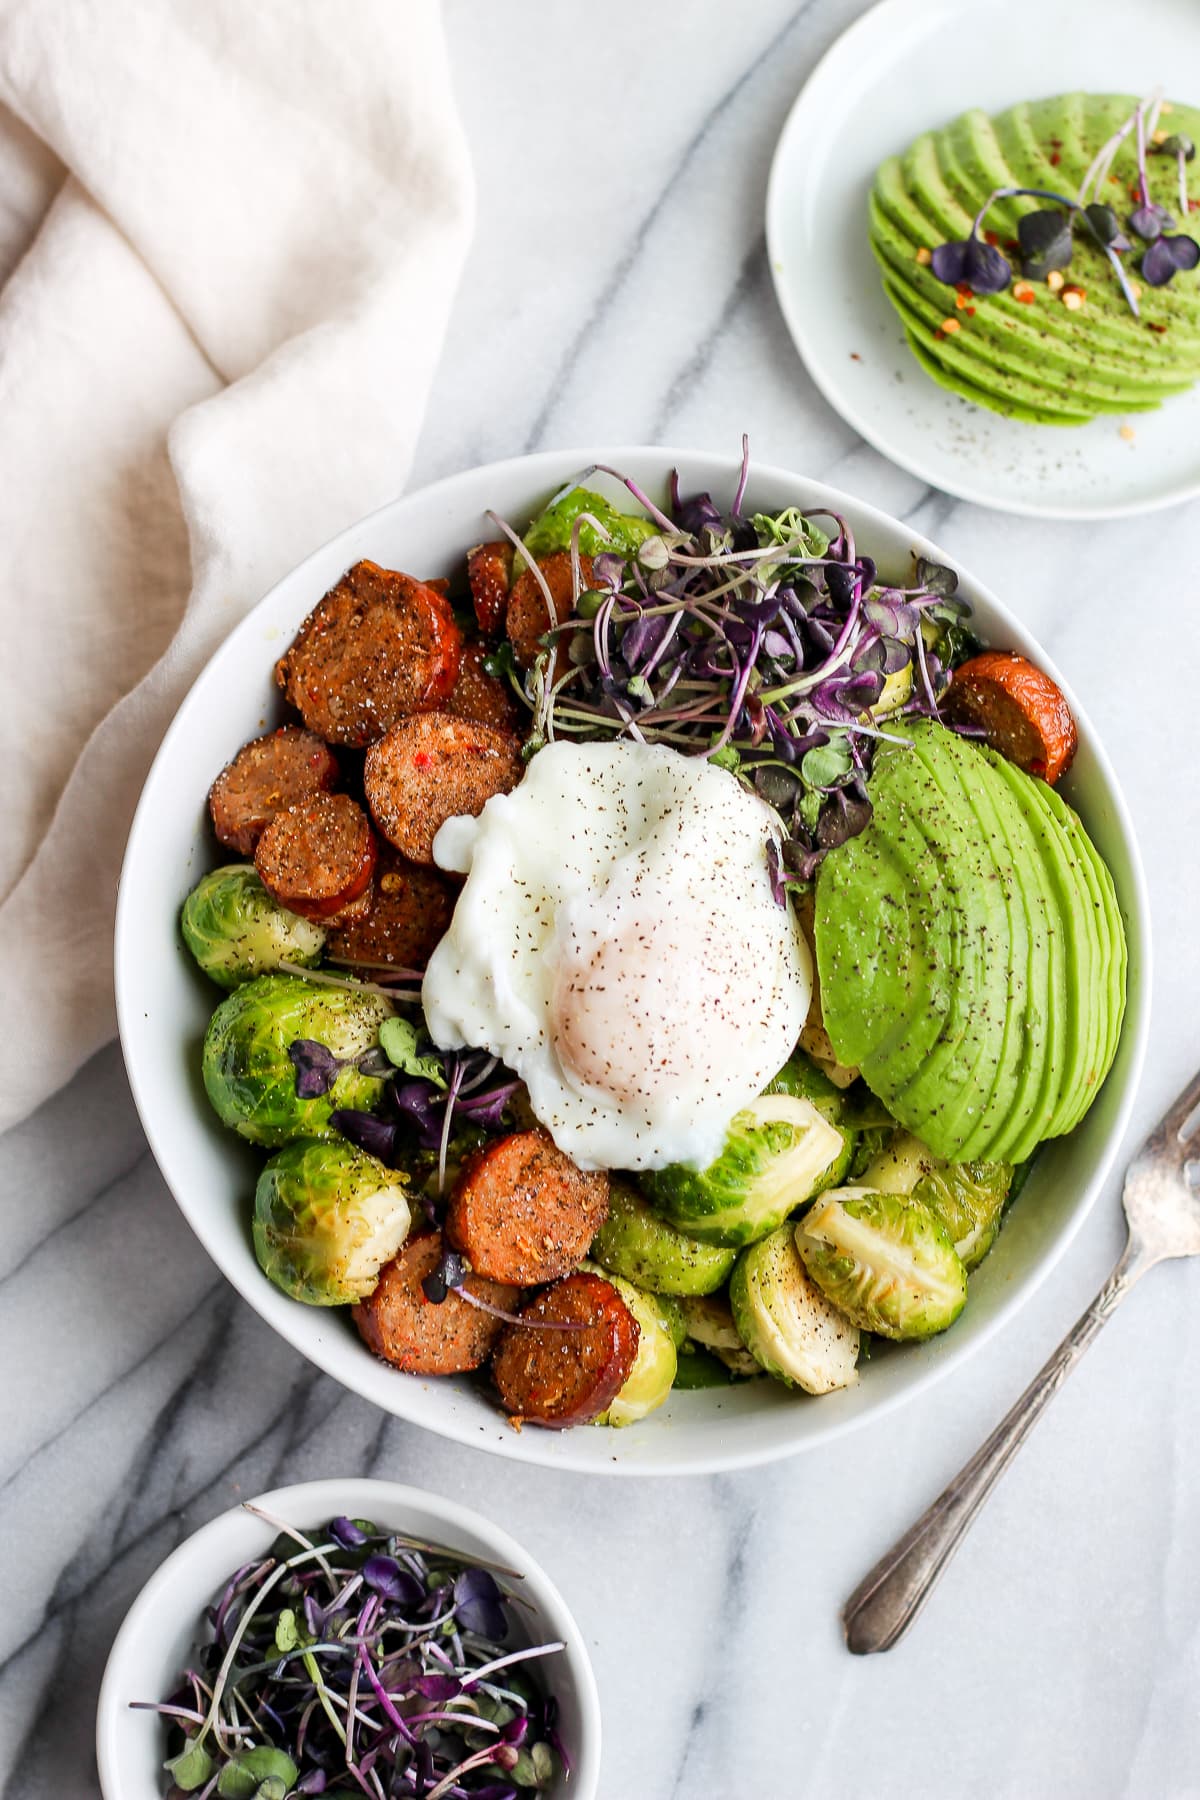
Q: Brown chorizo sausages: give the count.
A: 12